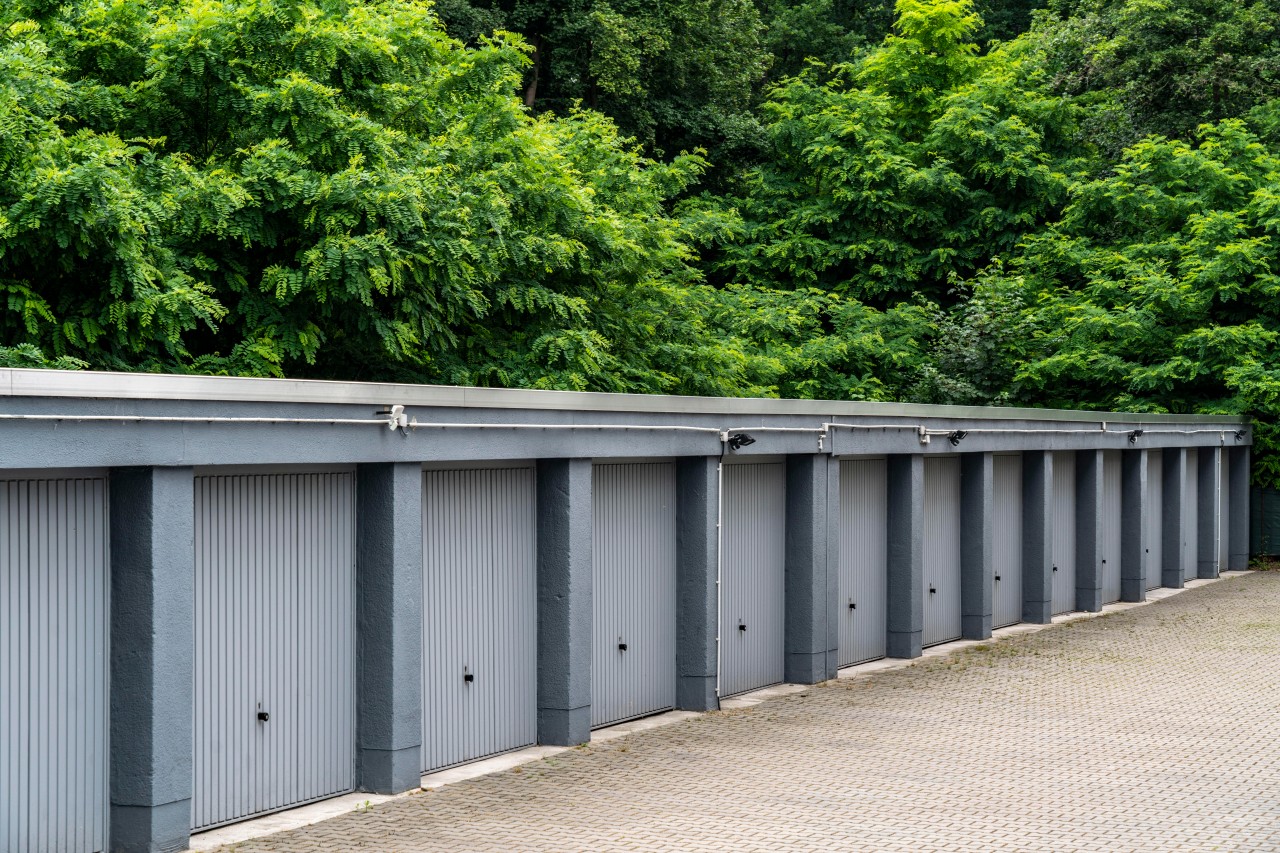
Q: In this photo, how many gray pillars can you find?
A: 13